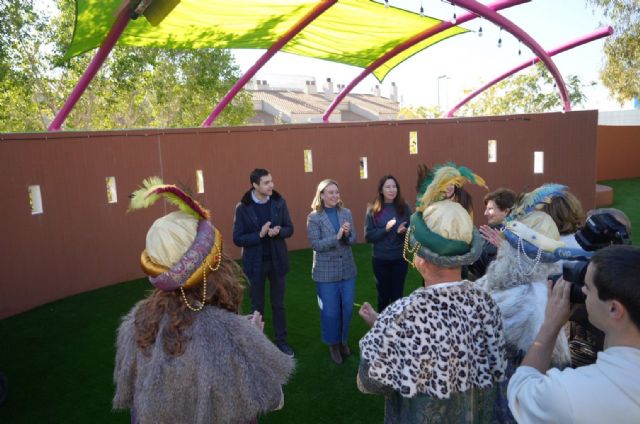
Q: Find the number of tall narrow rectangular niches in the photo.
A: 8